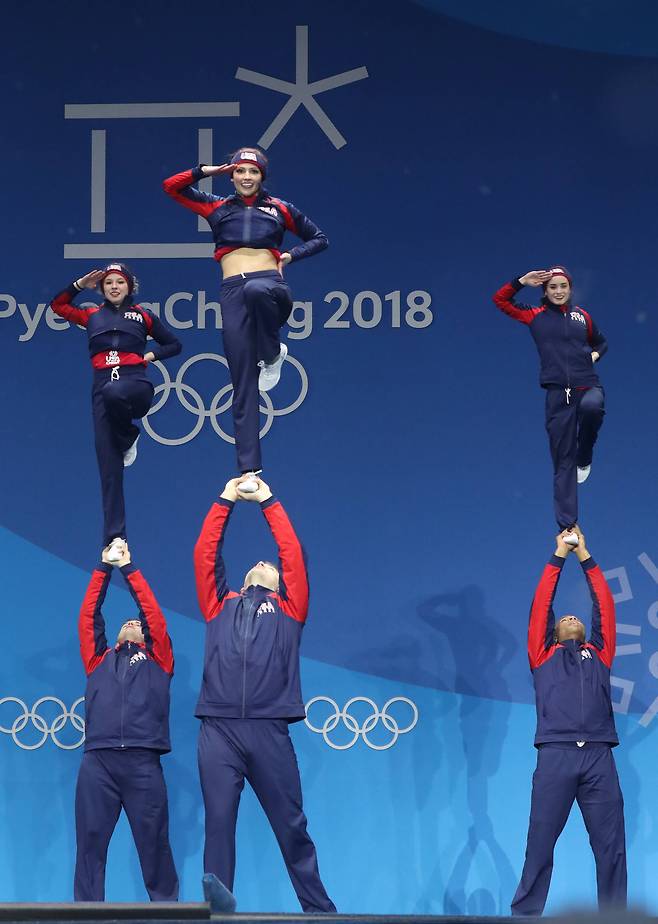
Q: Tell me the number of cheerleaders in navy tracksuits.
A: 6